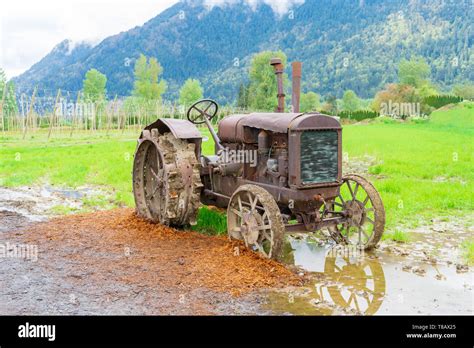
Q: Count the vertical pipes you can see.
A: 2